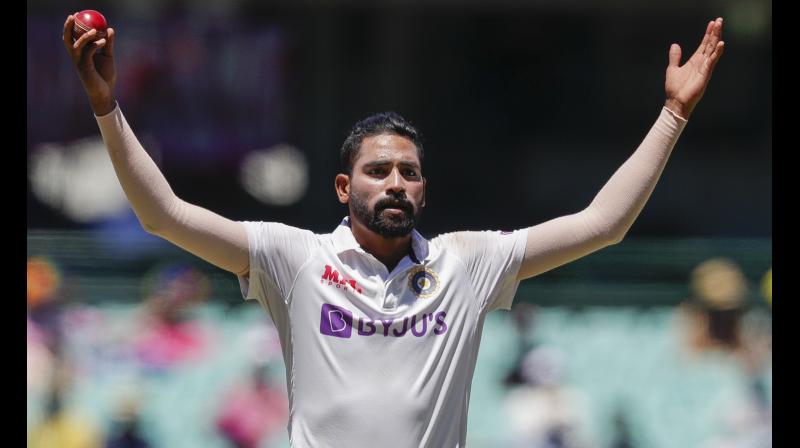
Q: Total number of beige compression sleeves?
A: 2